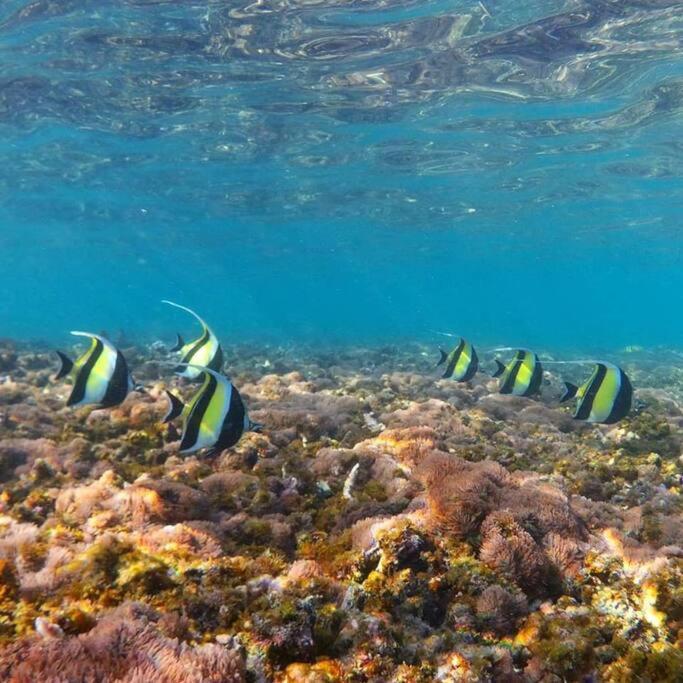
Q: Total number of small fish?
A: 6